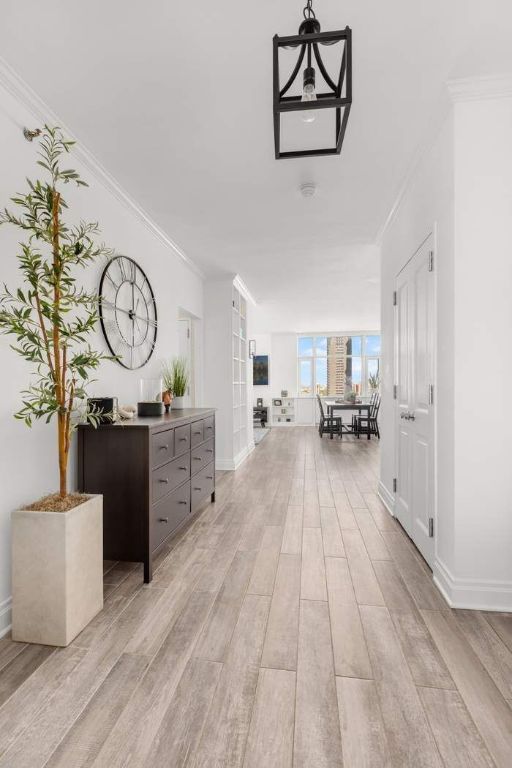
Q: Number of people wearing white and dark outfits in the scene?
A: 0